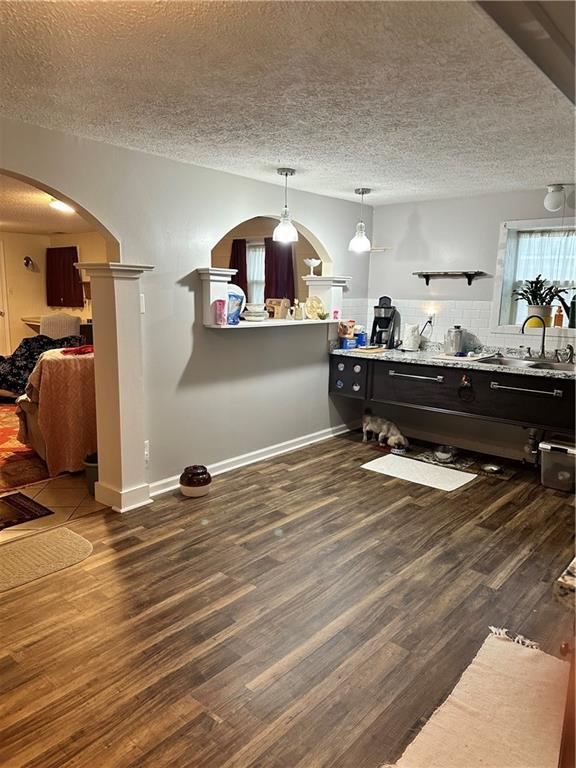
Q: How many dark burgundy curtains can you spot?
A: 3